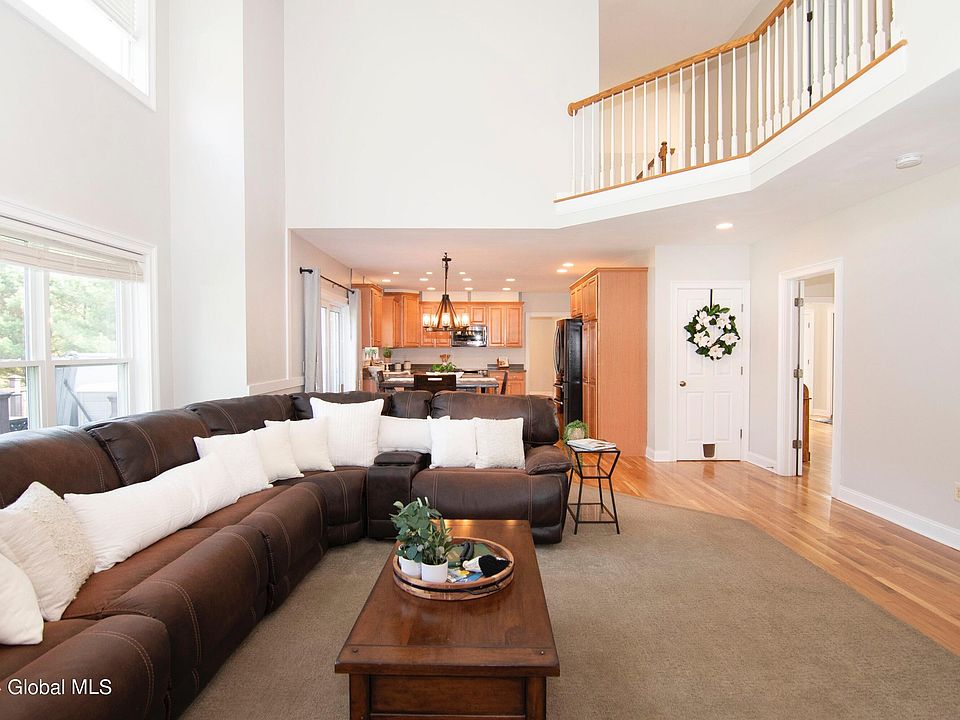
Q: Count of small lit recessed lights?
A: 13